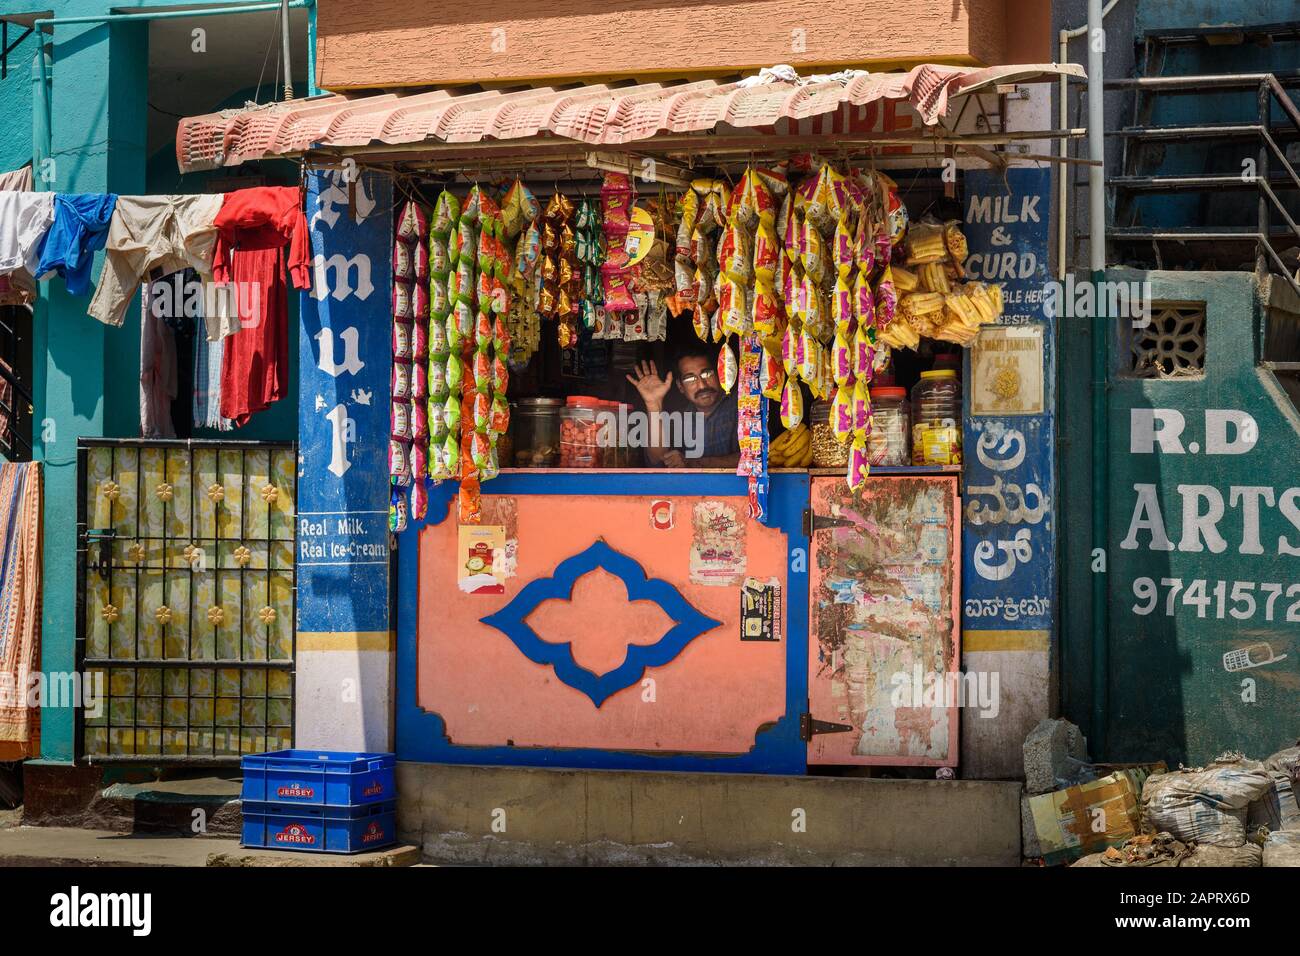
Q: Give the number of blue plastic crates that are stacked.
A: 2